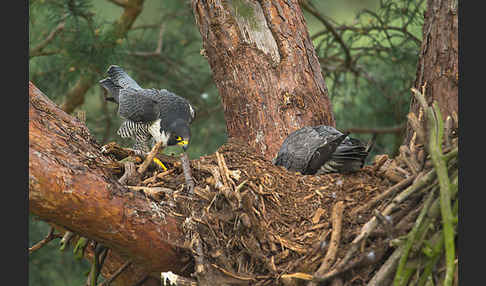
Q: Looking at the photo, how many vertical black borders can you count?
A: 2